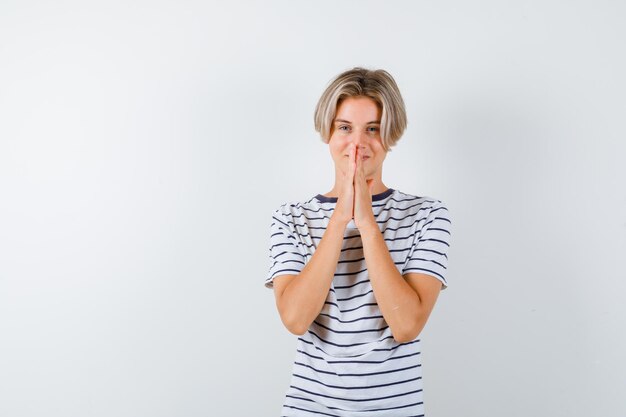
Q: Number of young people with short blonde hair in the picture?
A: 1